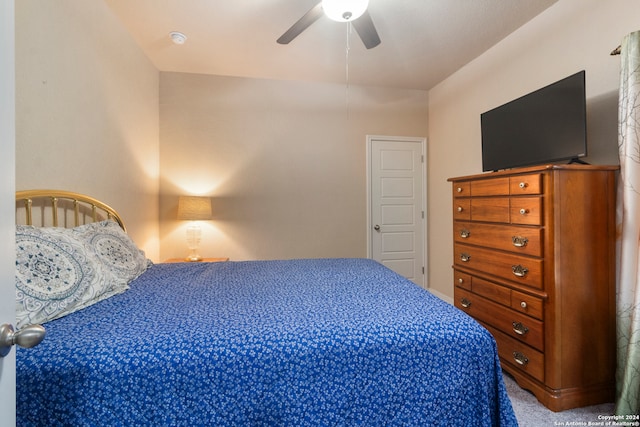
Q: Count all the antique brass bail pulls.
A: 7